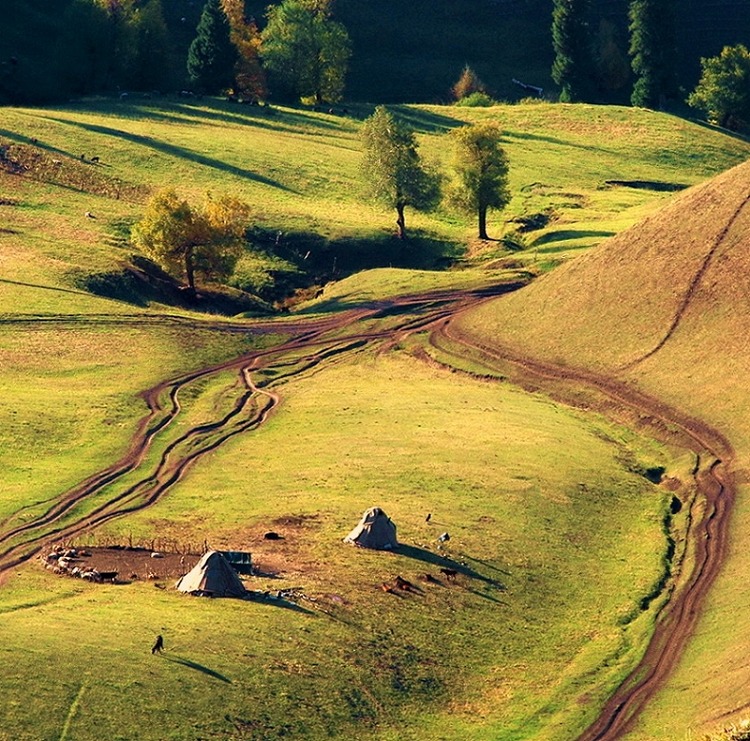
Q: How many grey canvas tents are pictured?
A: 2